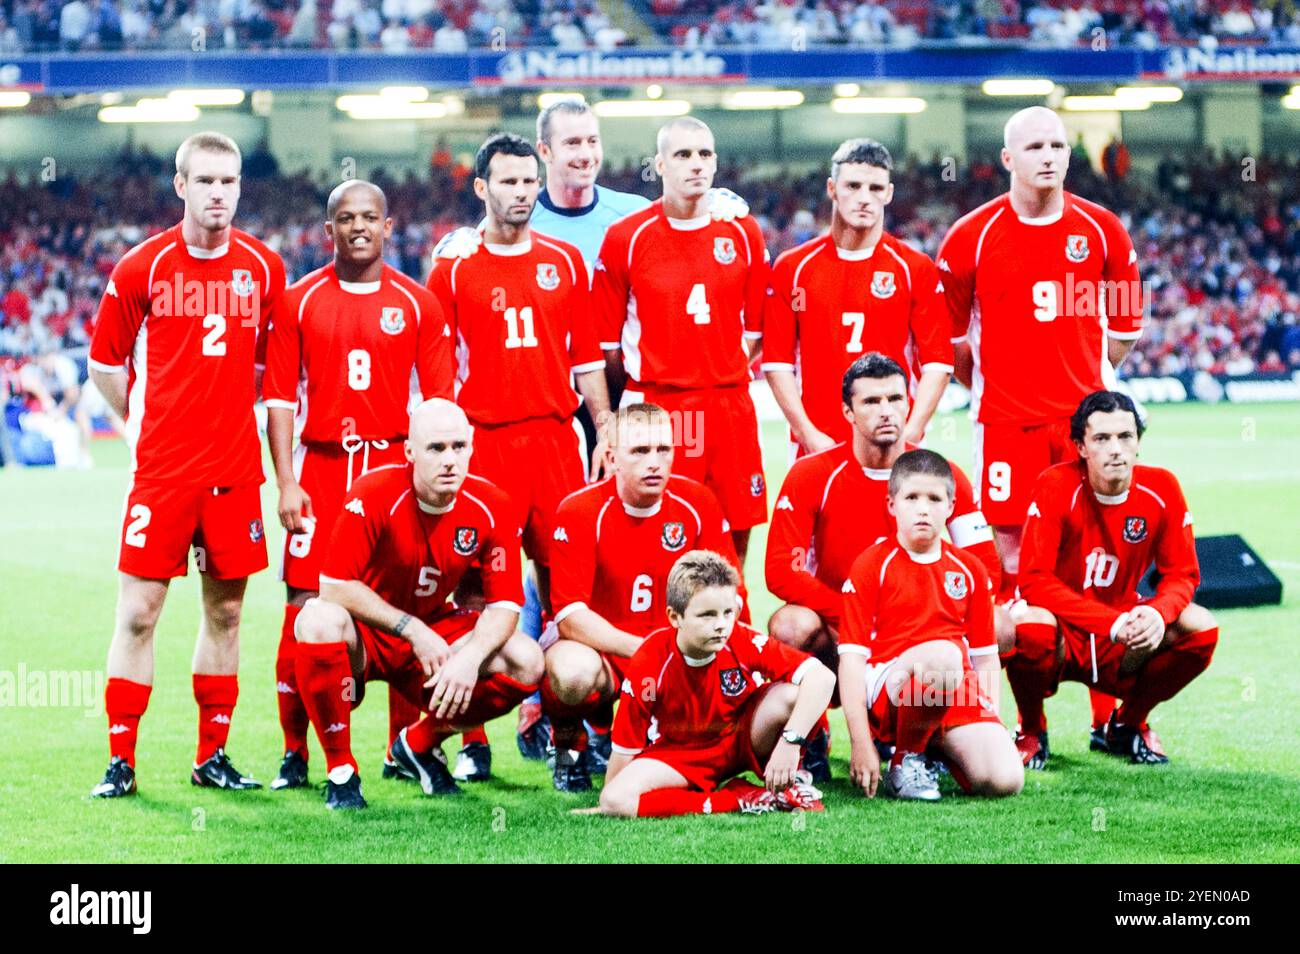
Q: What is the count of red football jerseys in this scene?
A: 12